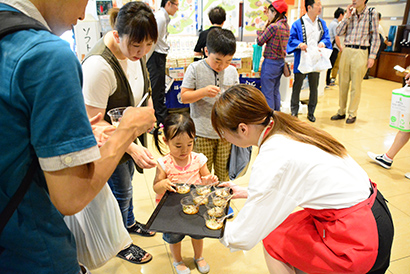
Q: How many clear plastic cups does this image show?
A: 9